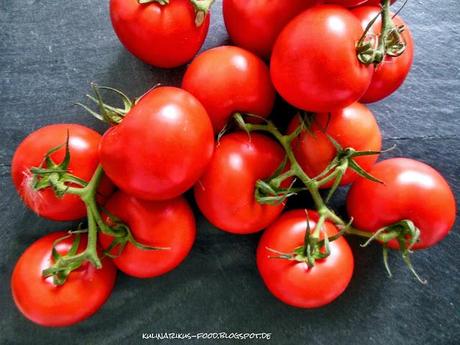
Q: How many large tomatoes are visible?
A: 13